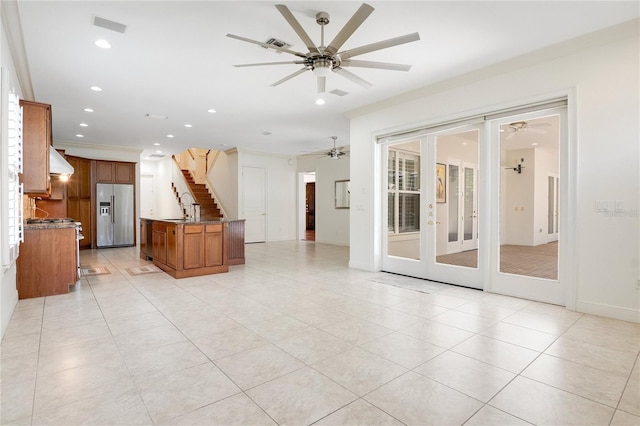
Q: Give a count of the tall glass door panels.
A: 3